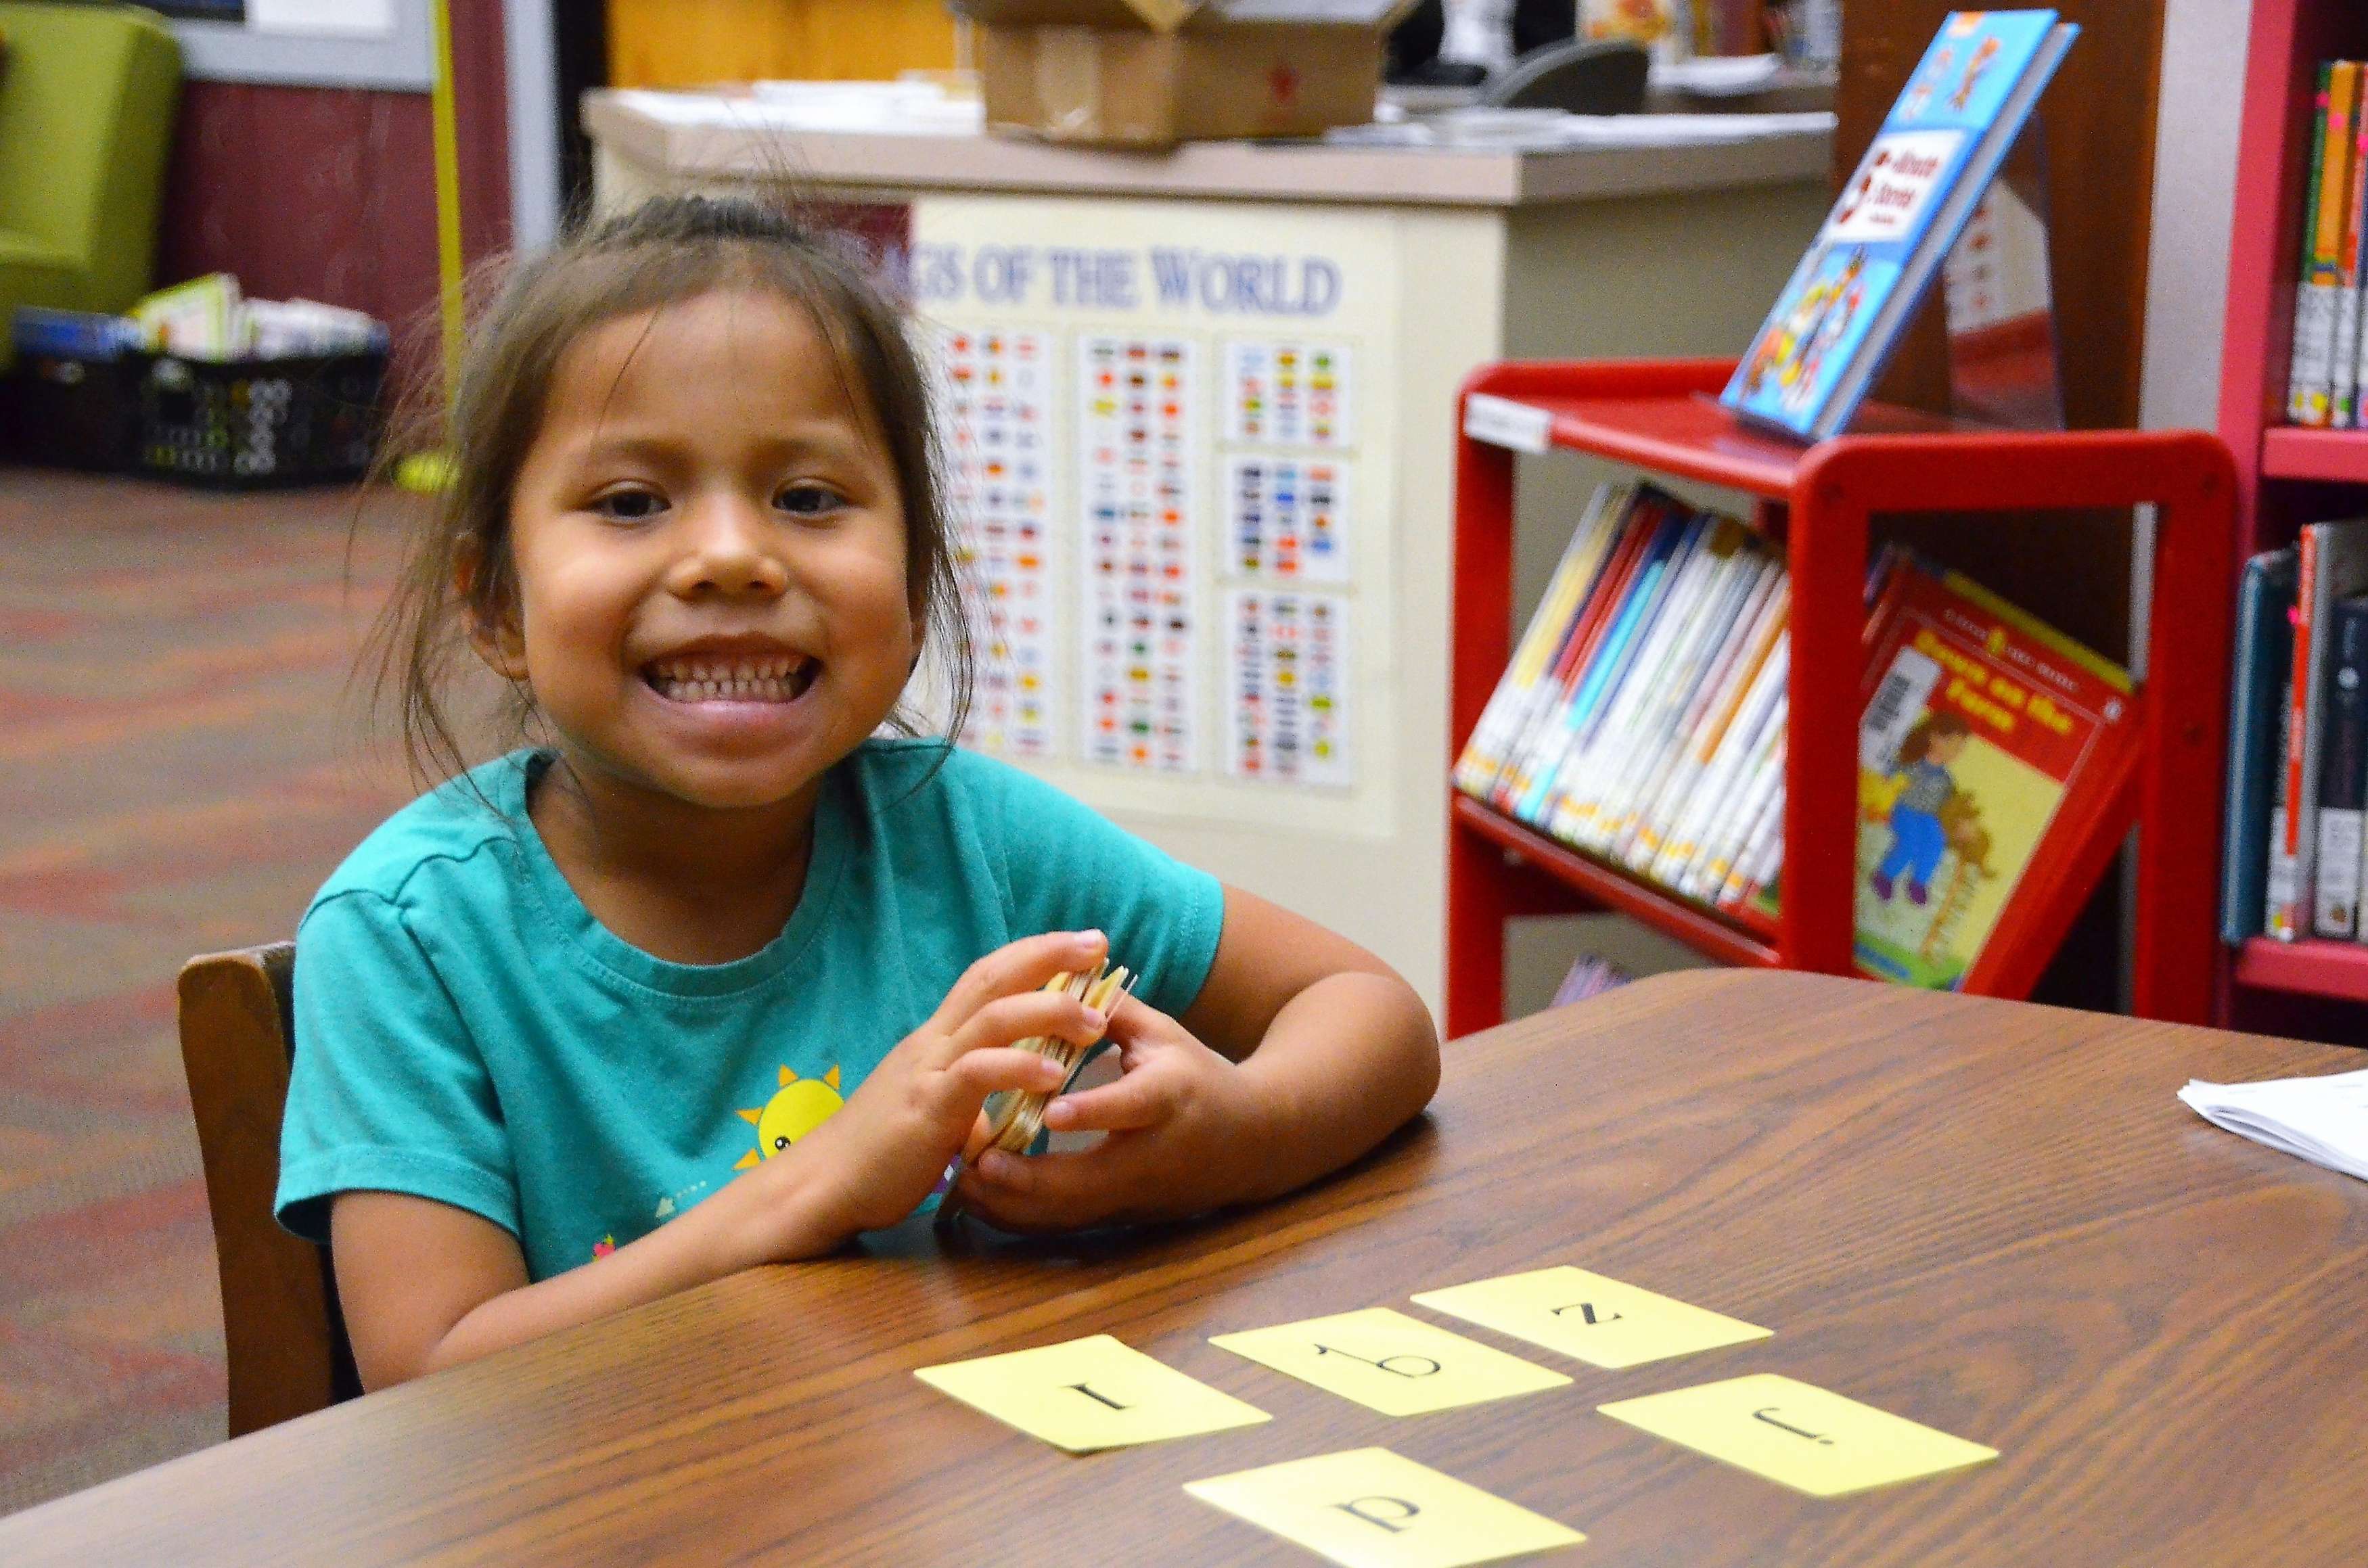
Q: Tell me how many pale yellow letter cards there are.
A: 5